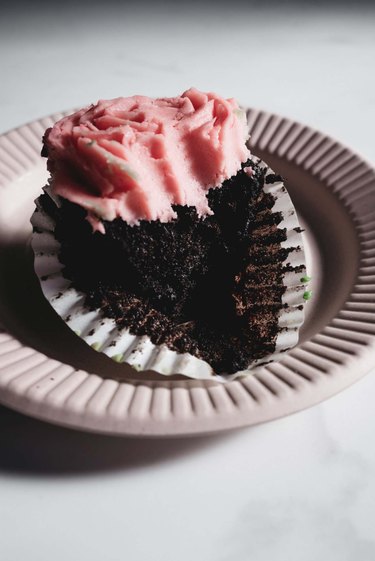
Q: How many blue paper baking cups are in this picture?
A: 0